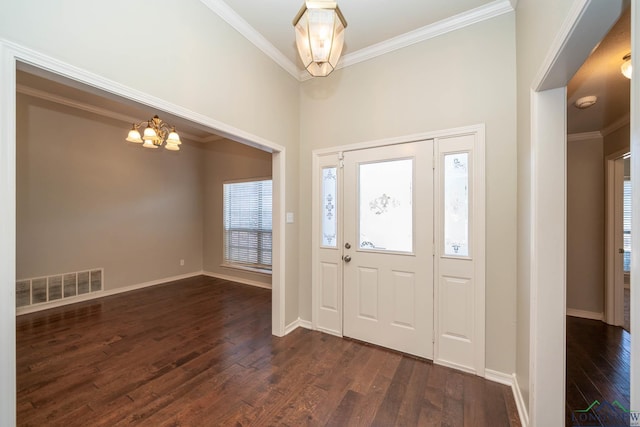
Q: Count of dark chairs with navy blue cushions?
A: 0